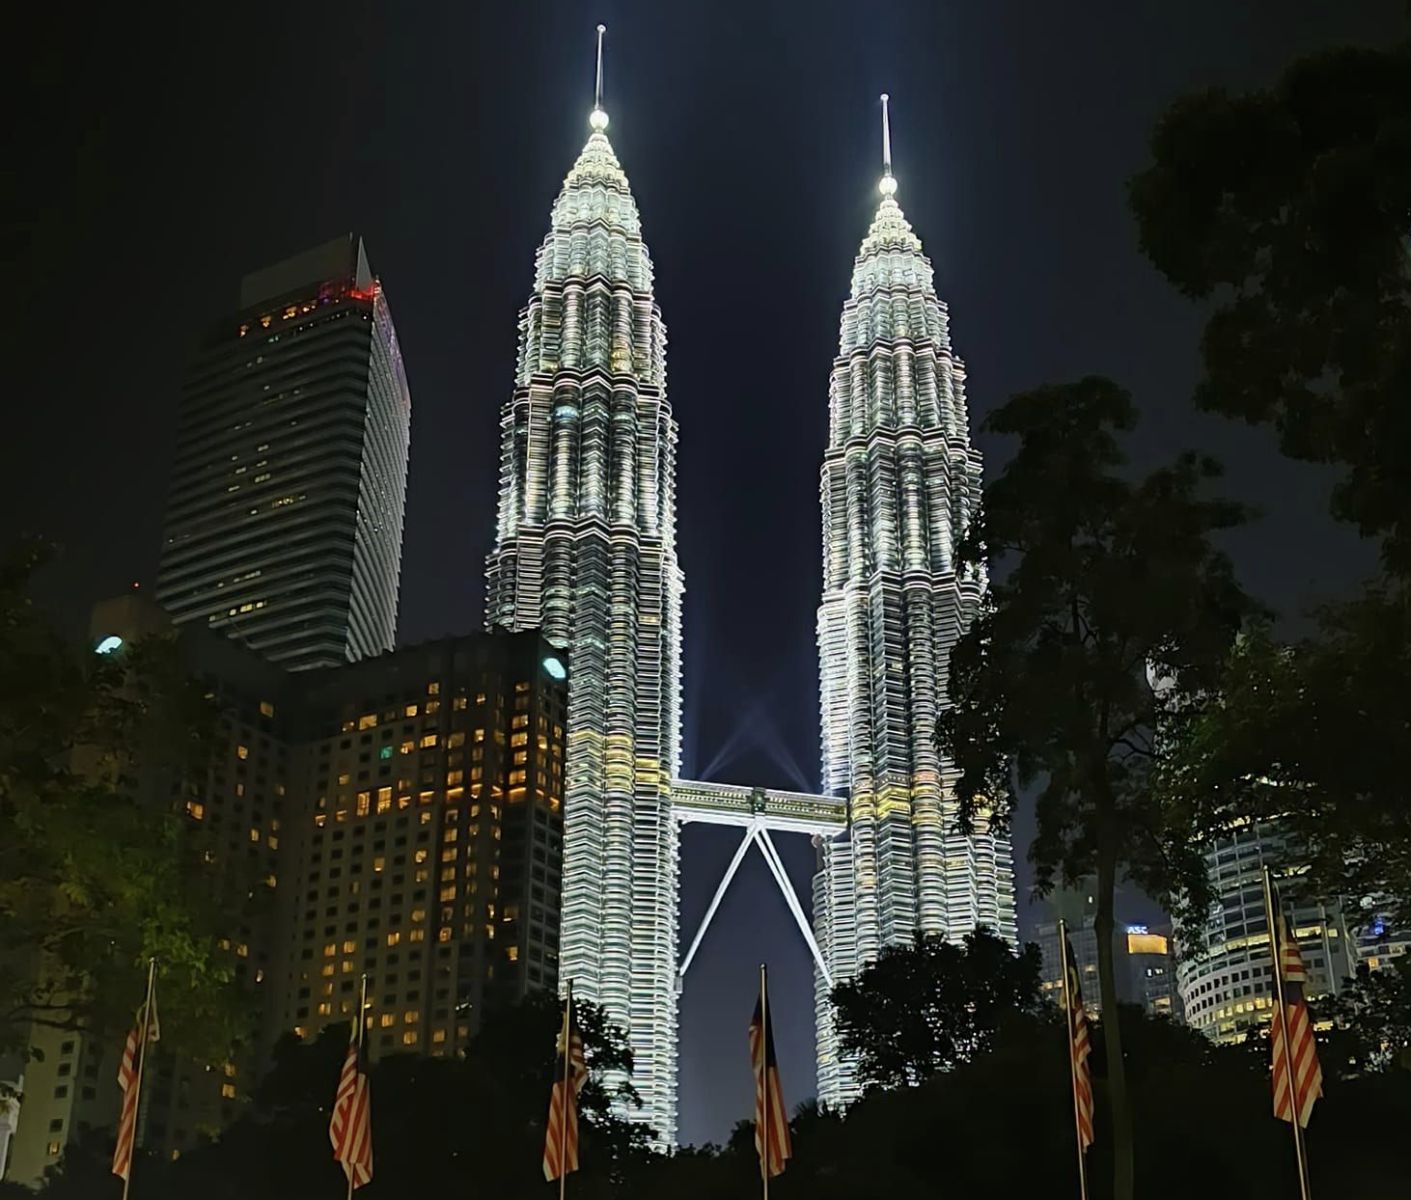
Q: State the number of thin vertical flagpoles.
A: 6